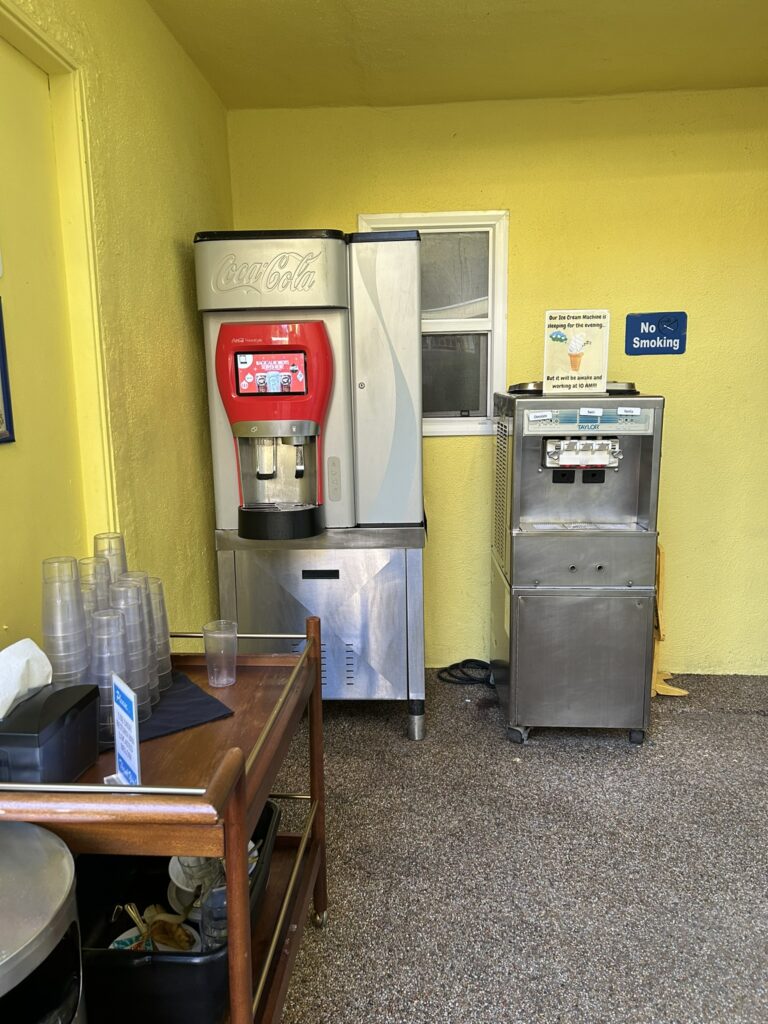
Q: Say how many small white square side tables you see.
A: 0